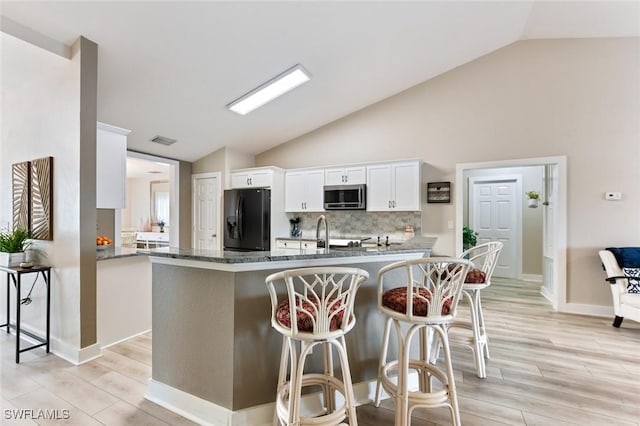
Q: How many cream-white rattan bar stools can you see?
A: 3